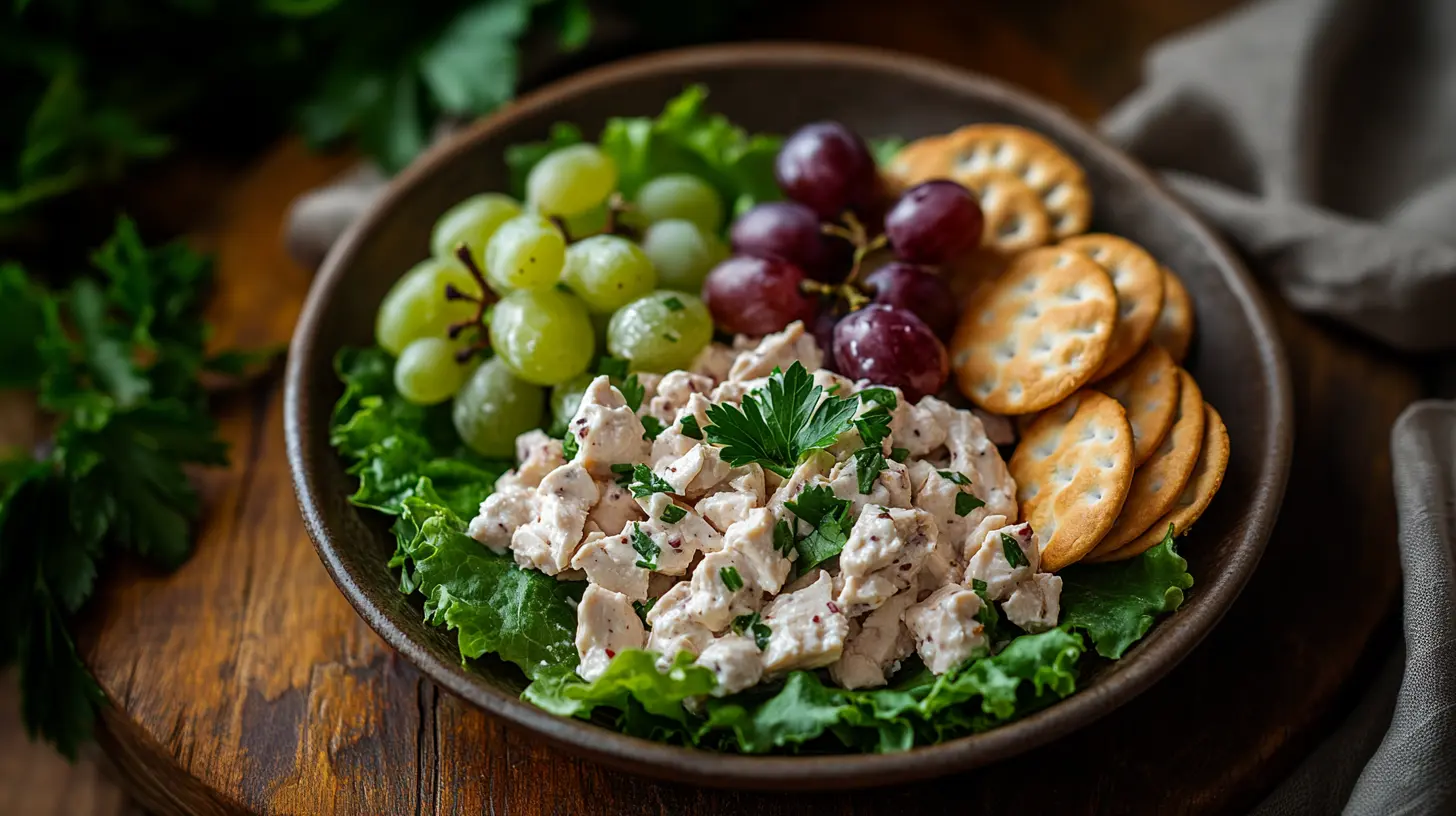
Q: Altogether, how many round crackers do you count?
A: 10